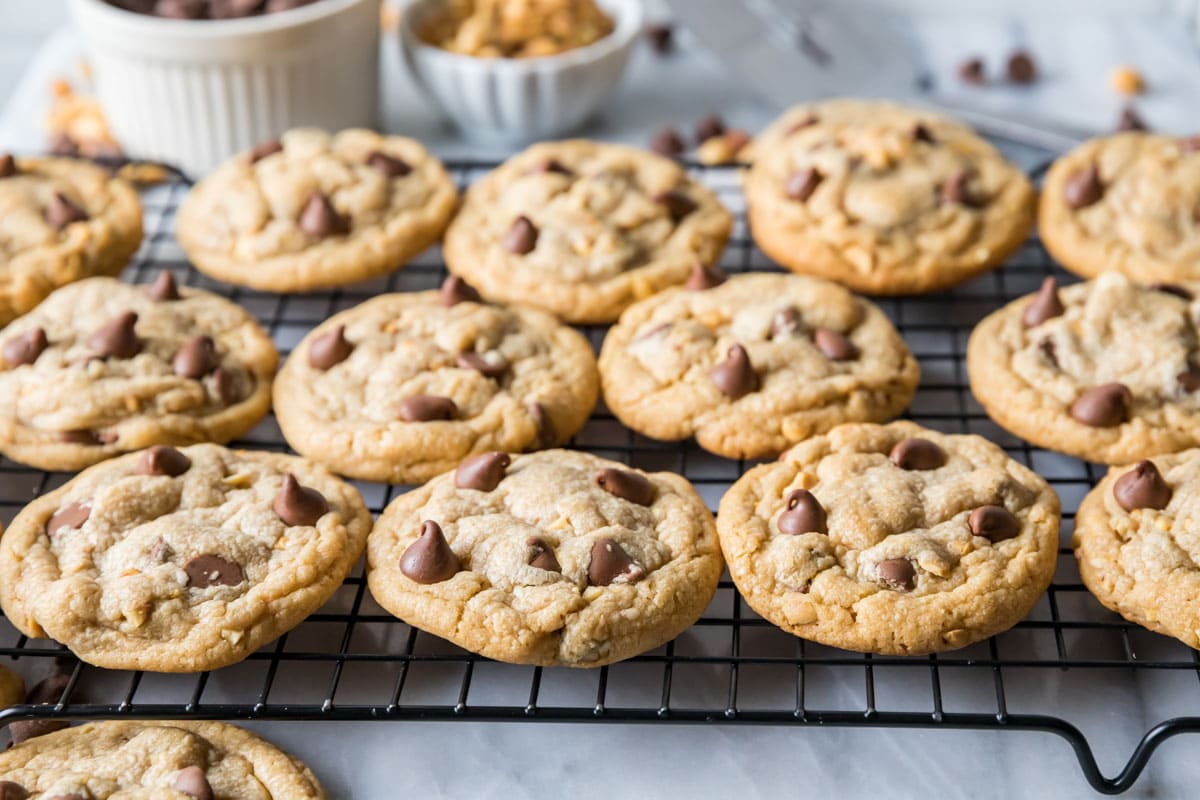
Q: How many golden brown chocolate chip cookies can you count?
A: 14